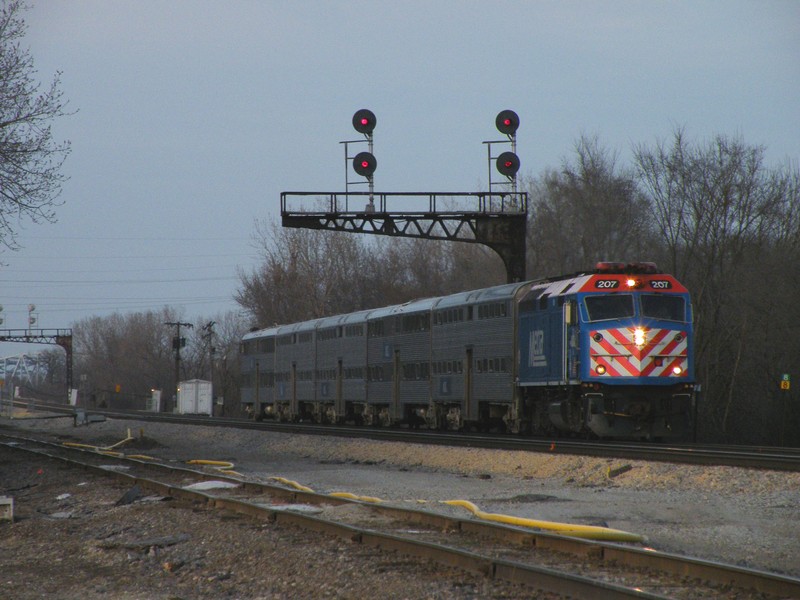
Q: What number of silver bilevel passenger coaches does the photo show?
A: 5